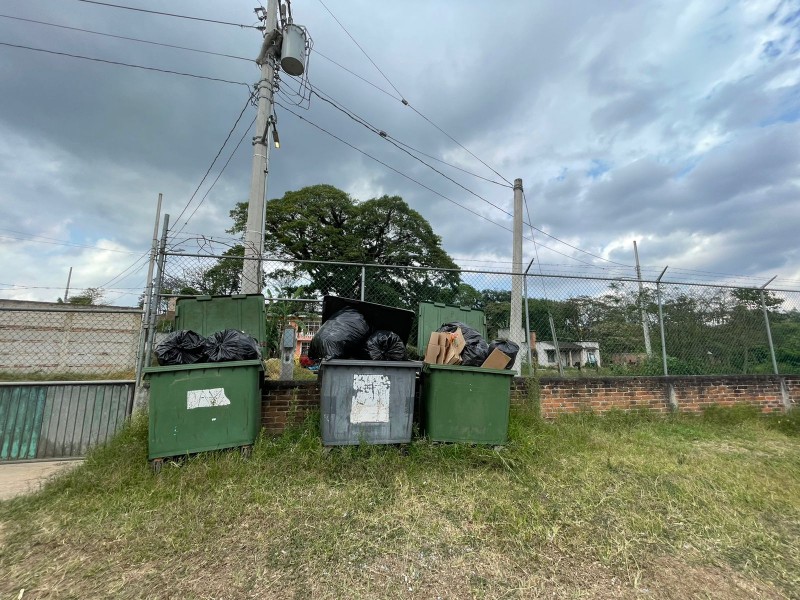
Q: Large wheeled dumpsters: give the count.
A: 3